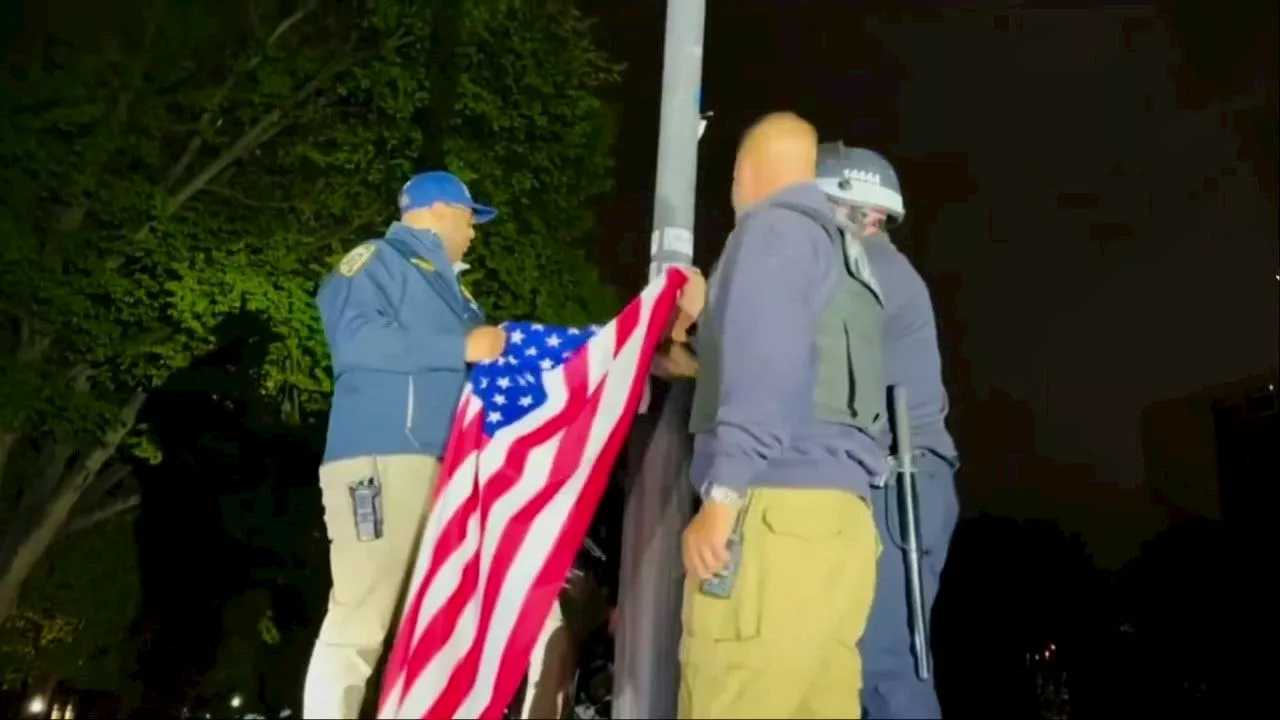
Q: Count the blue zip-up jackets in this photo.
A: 1